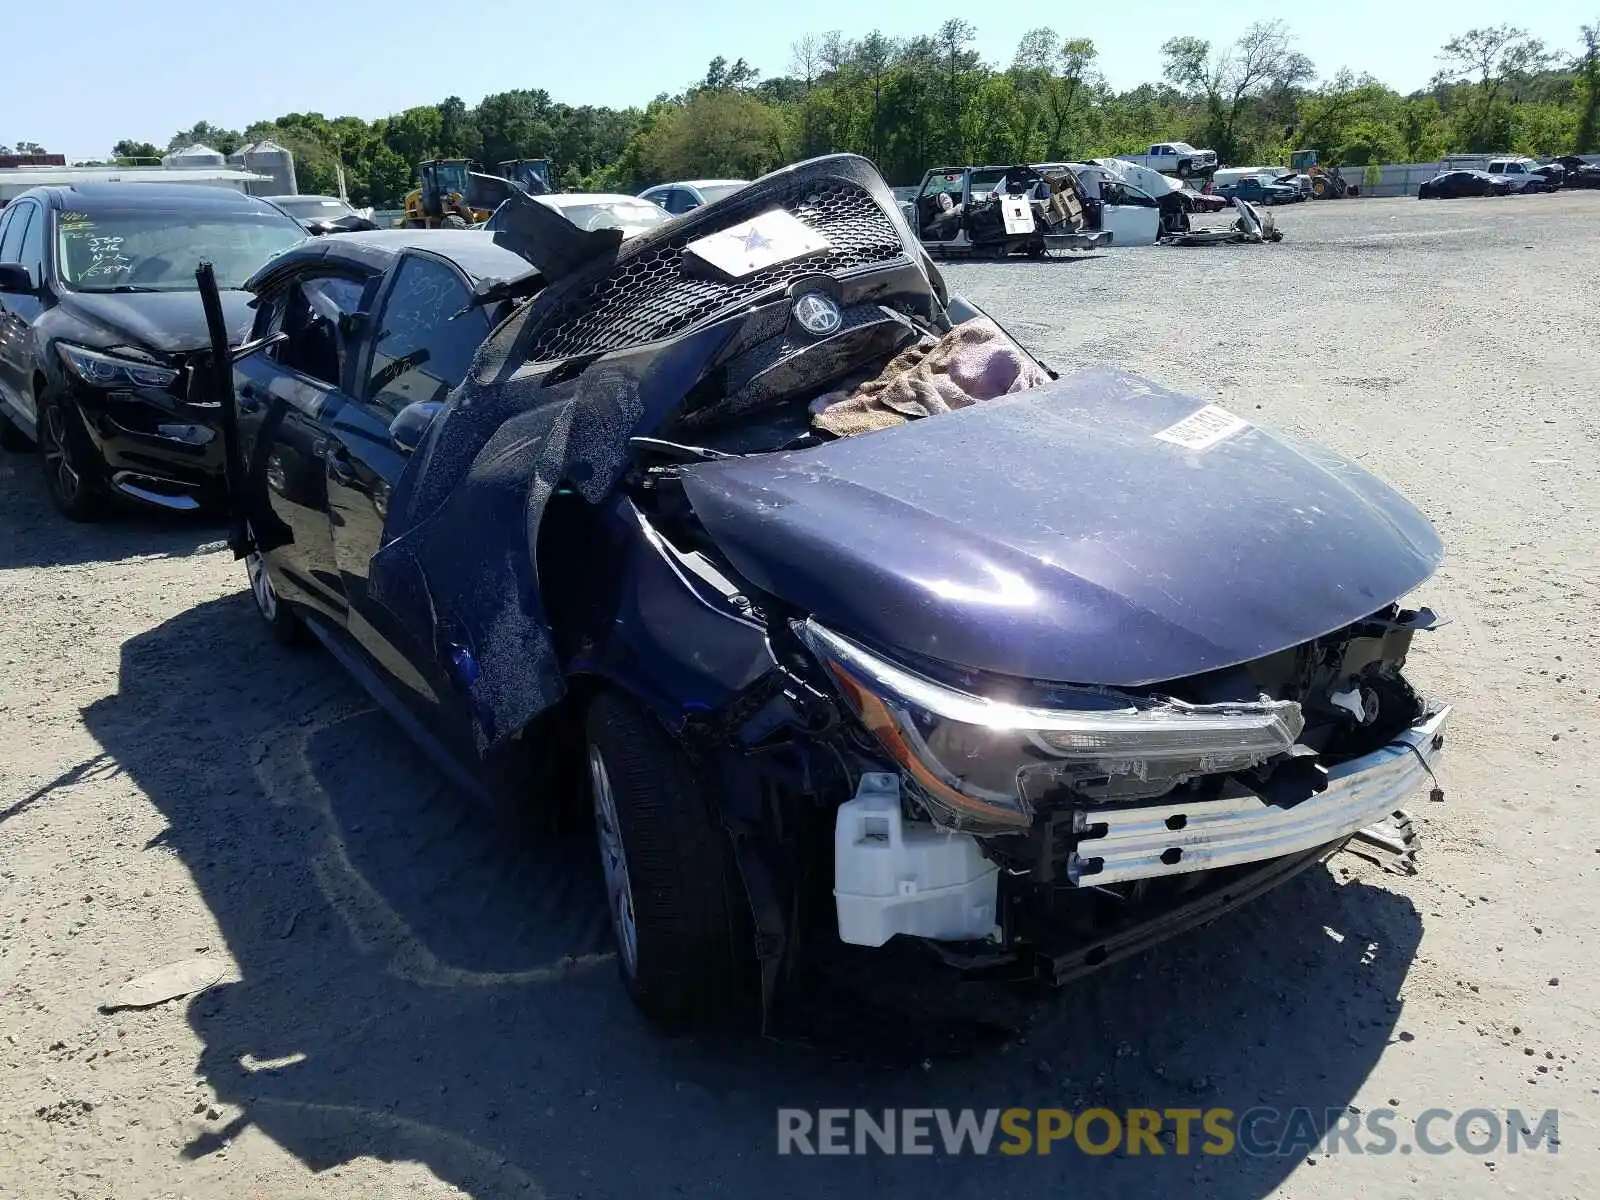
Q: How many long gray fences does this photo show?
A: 1